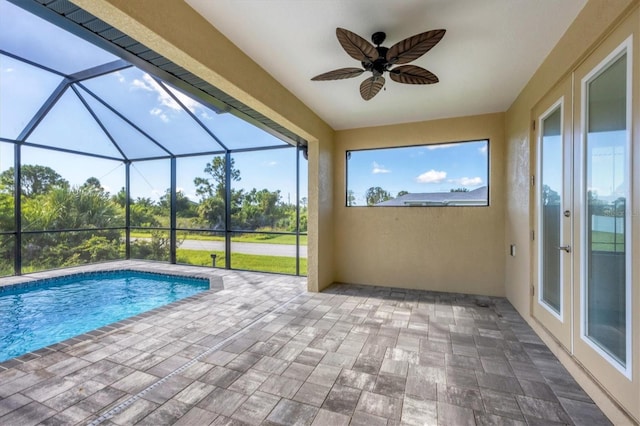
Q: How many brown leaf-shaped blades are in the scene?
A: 5